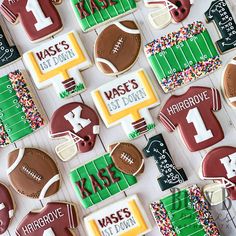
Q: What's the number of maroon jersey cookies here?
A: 3